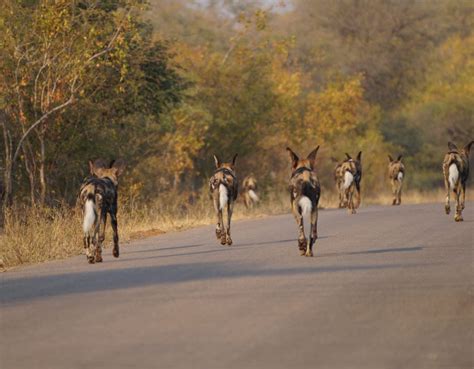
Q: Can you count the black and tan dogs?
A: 7